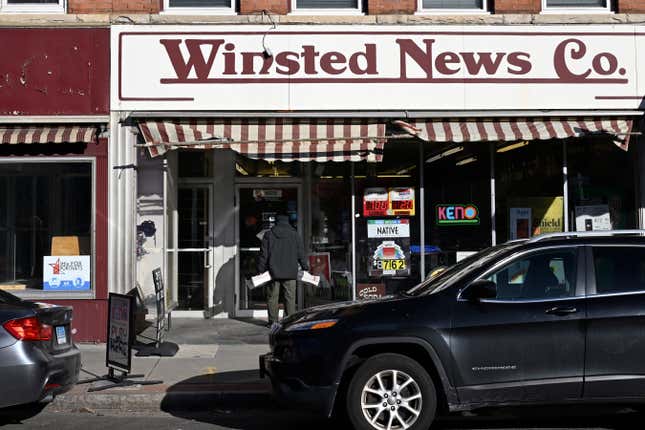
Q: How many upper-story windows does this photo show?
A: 5